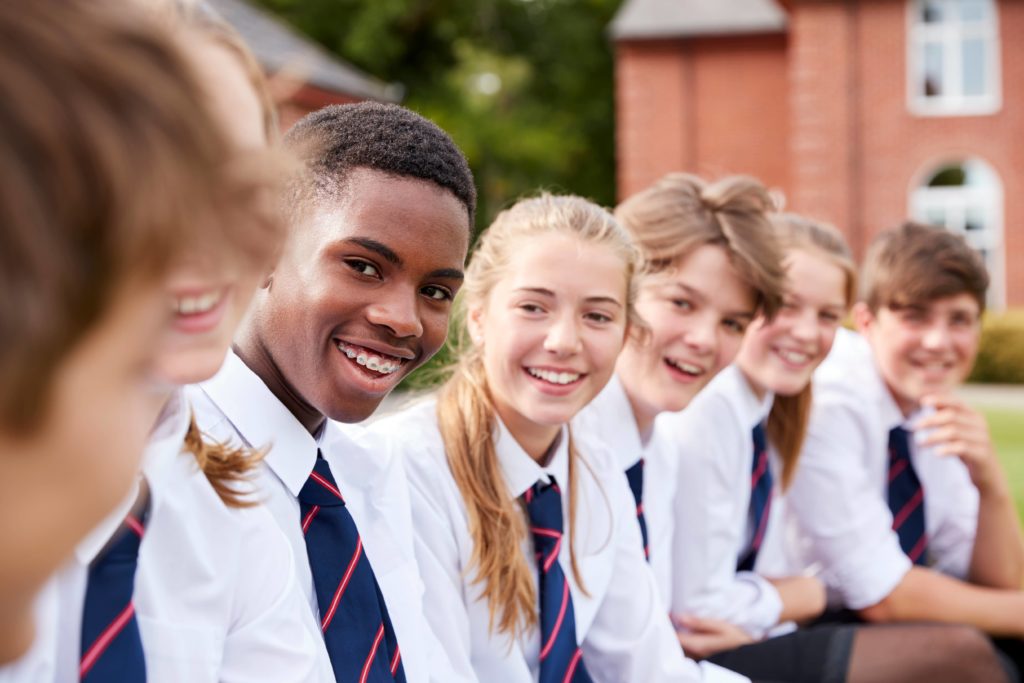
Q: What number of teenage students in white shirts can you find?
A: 7